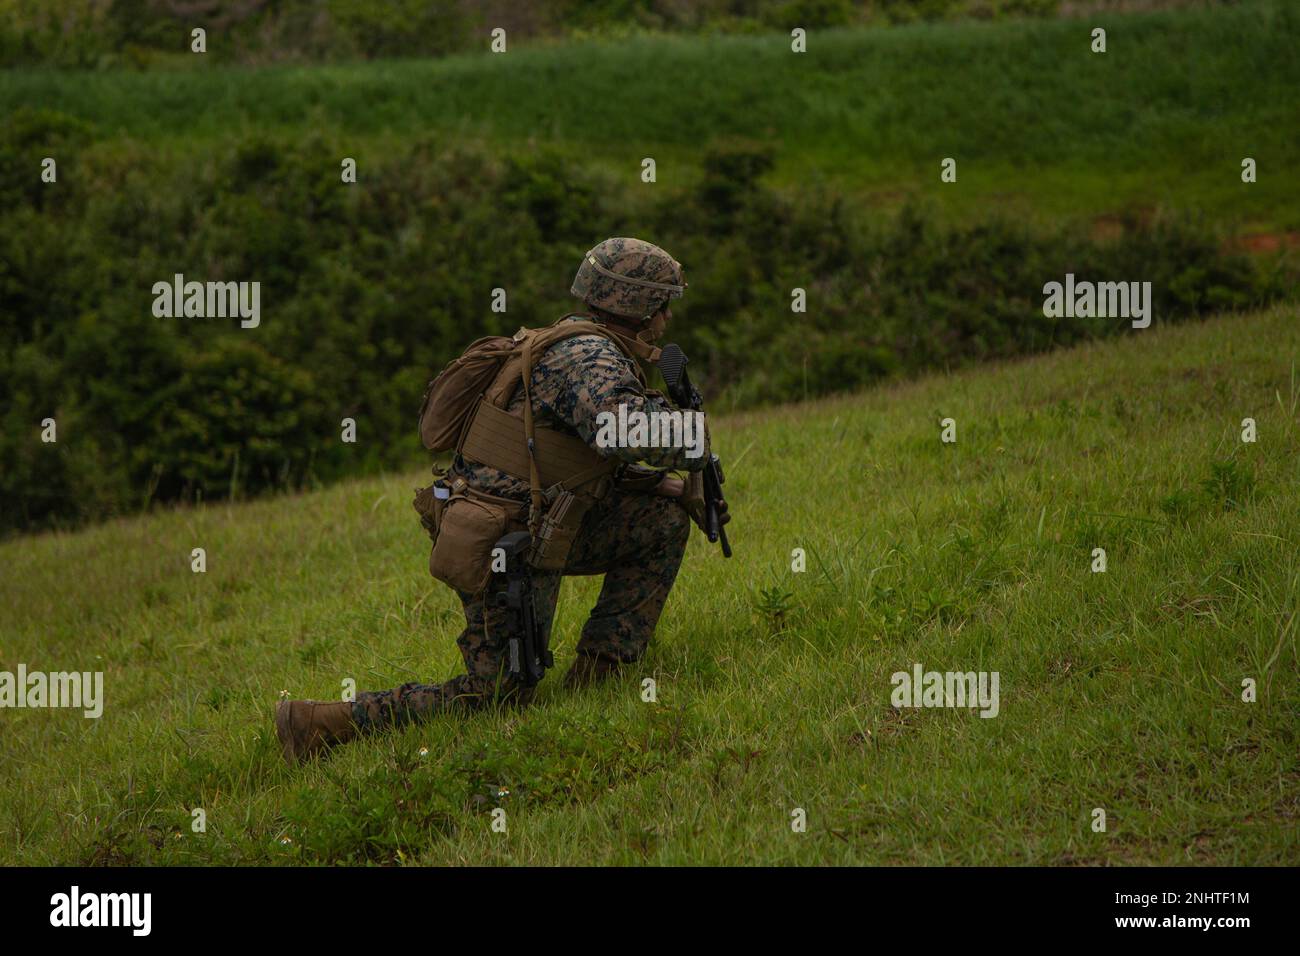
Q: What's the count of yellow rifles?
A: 0